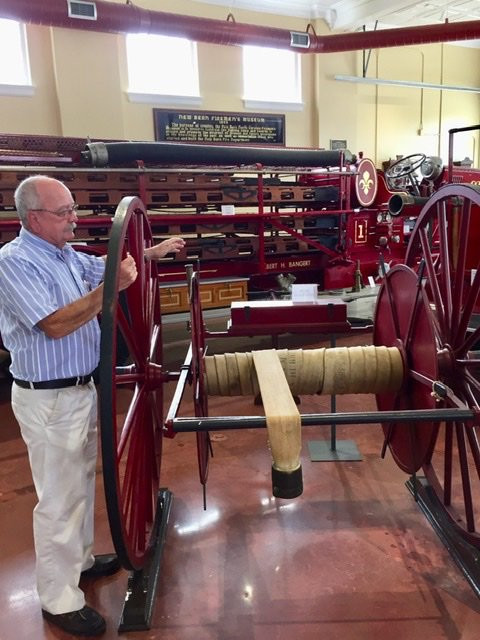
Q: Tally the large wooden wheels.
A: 2